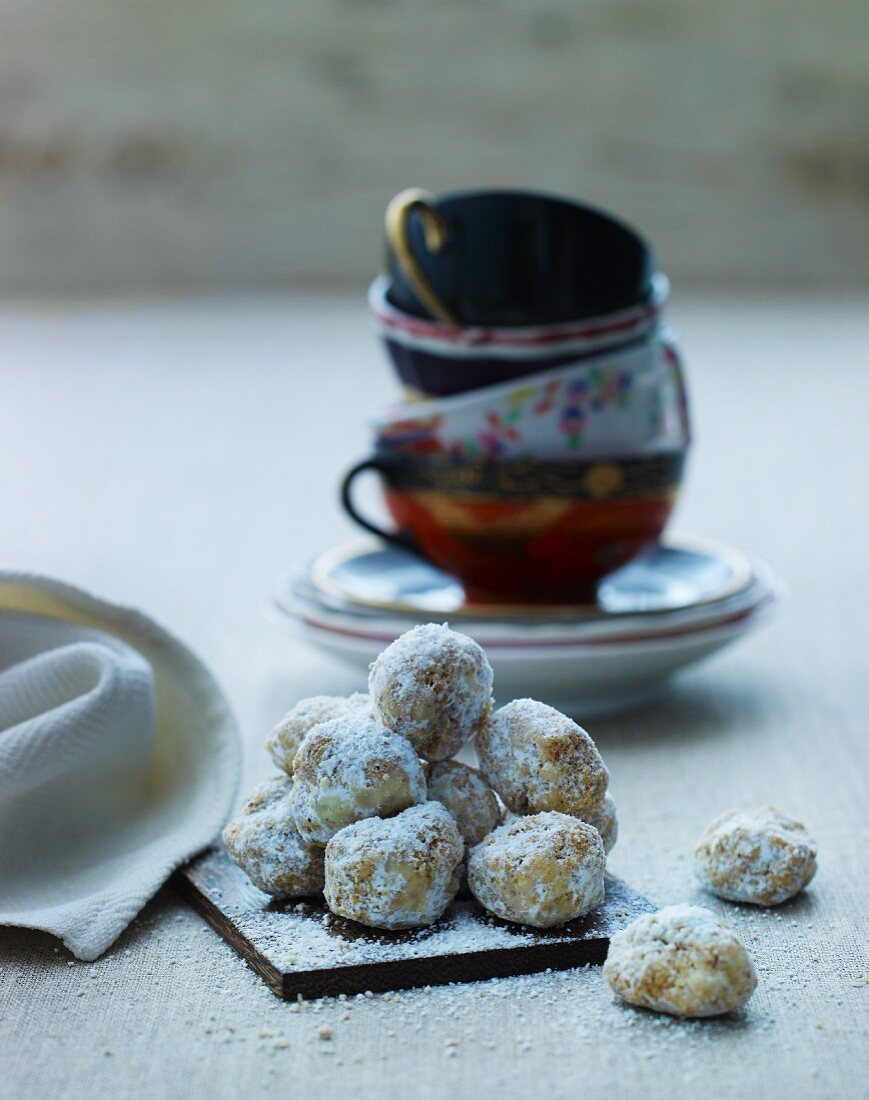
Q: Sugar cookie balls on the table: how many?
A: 11